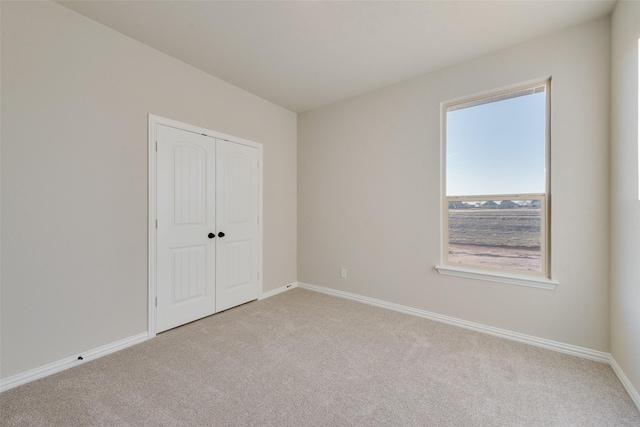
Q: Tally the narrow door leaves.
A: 2